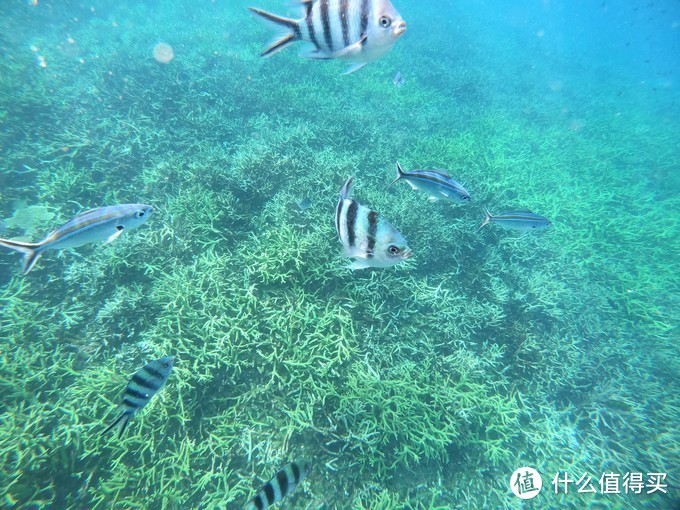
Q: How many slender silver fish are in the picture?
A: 3